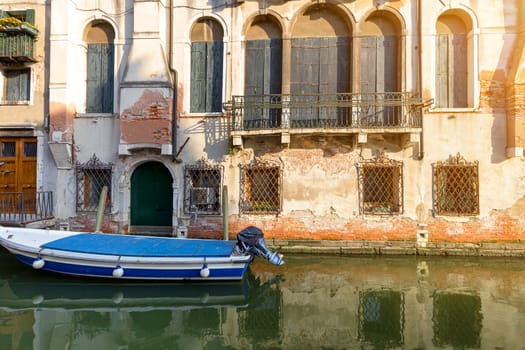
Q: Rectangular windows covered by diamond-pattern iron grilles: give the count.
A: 5